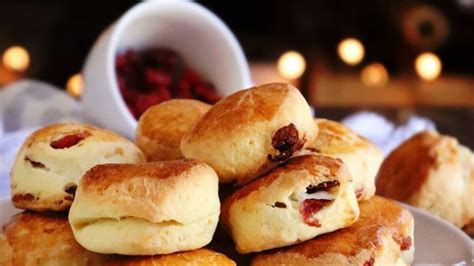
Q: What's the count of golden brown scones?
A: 10